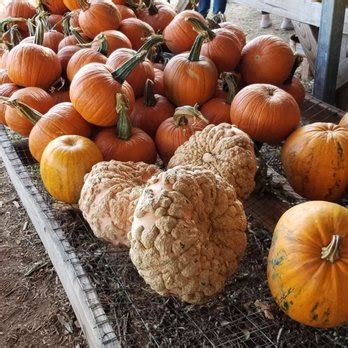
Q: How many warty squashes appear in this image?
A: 3